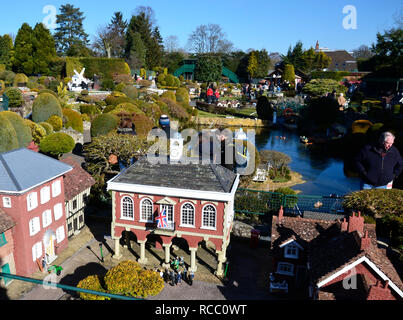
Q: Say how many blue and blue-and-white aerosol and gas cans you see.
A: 0